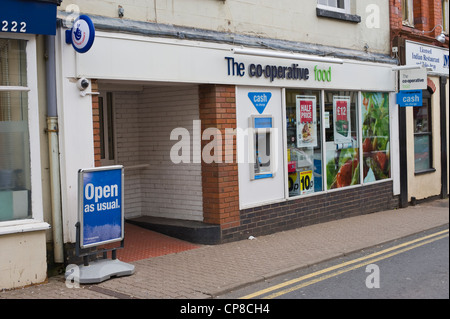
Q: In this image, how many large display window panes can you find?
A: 3